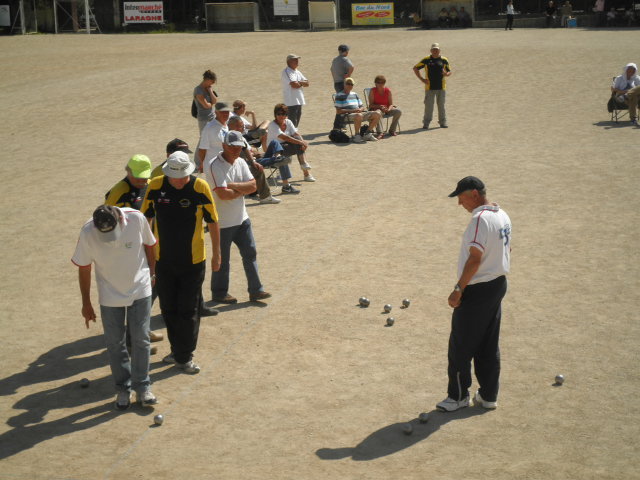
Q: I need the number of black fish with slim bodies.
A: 0